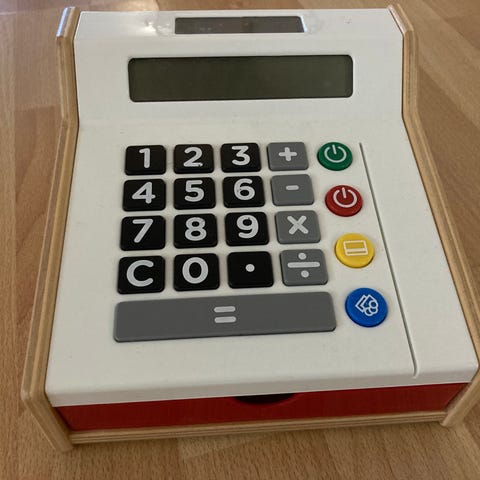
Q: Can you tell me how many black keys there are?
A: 12